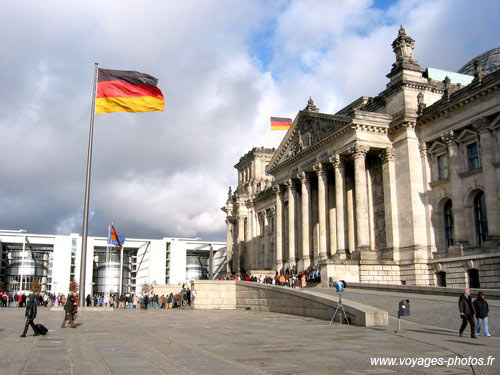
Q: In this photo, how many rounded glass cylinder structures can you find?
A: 3